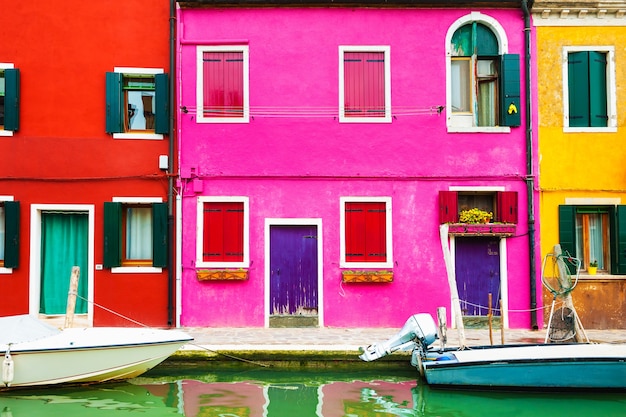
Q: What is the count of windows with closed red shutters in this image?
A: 4